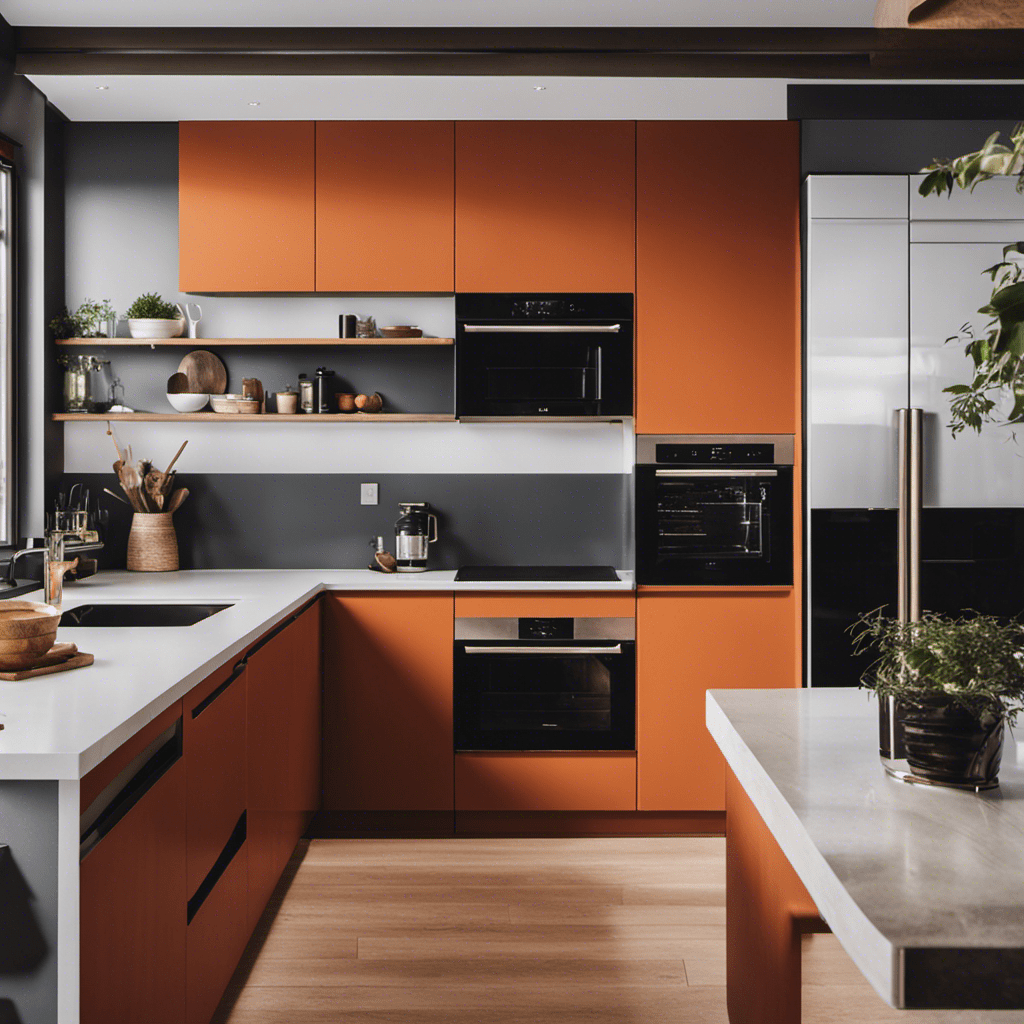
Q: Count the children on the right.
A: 0